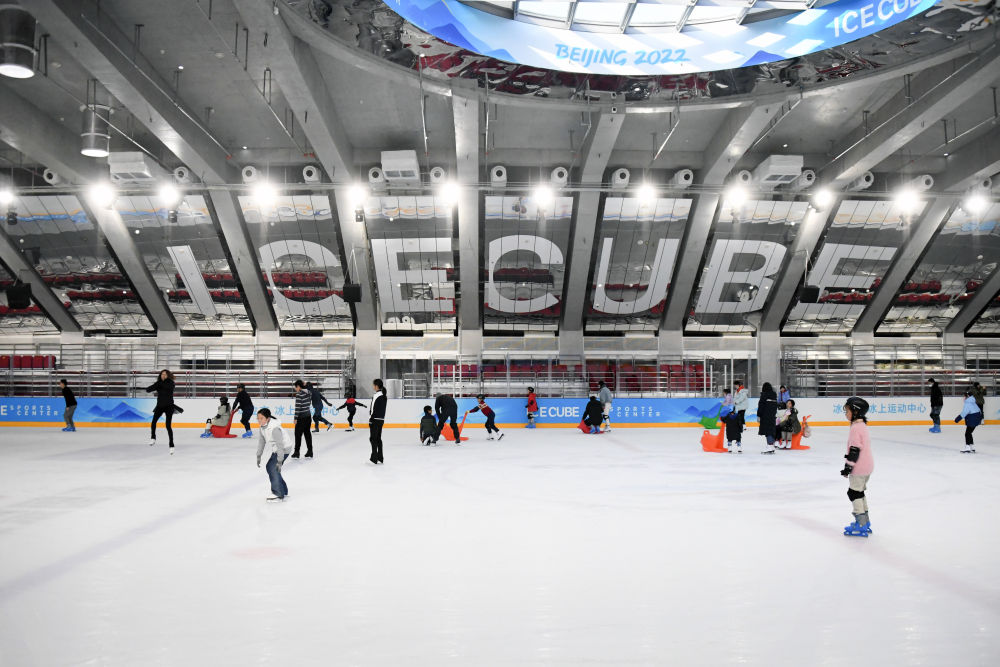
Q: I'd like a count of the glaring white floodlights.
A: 12